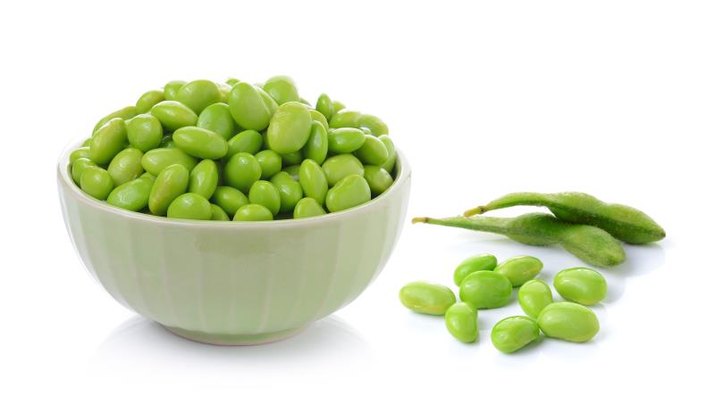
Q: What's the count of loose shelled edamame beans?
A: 9